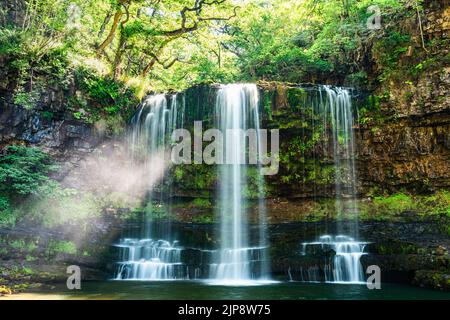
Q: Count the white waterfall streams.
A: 3